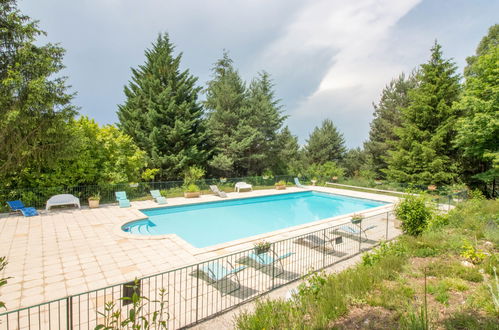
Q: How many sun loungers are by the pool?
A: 9